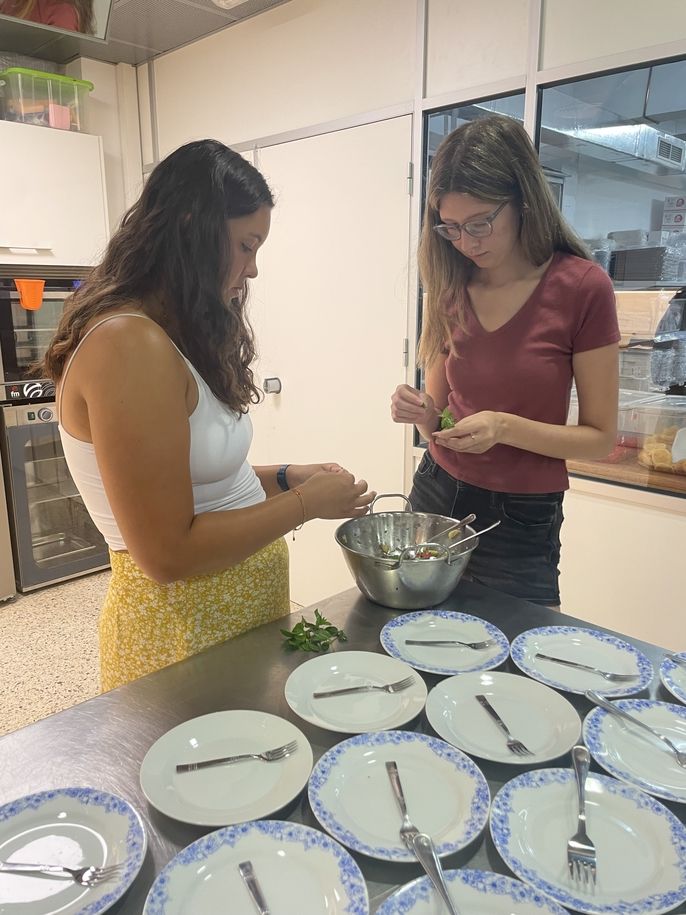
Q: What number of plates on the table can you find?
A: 12